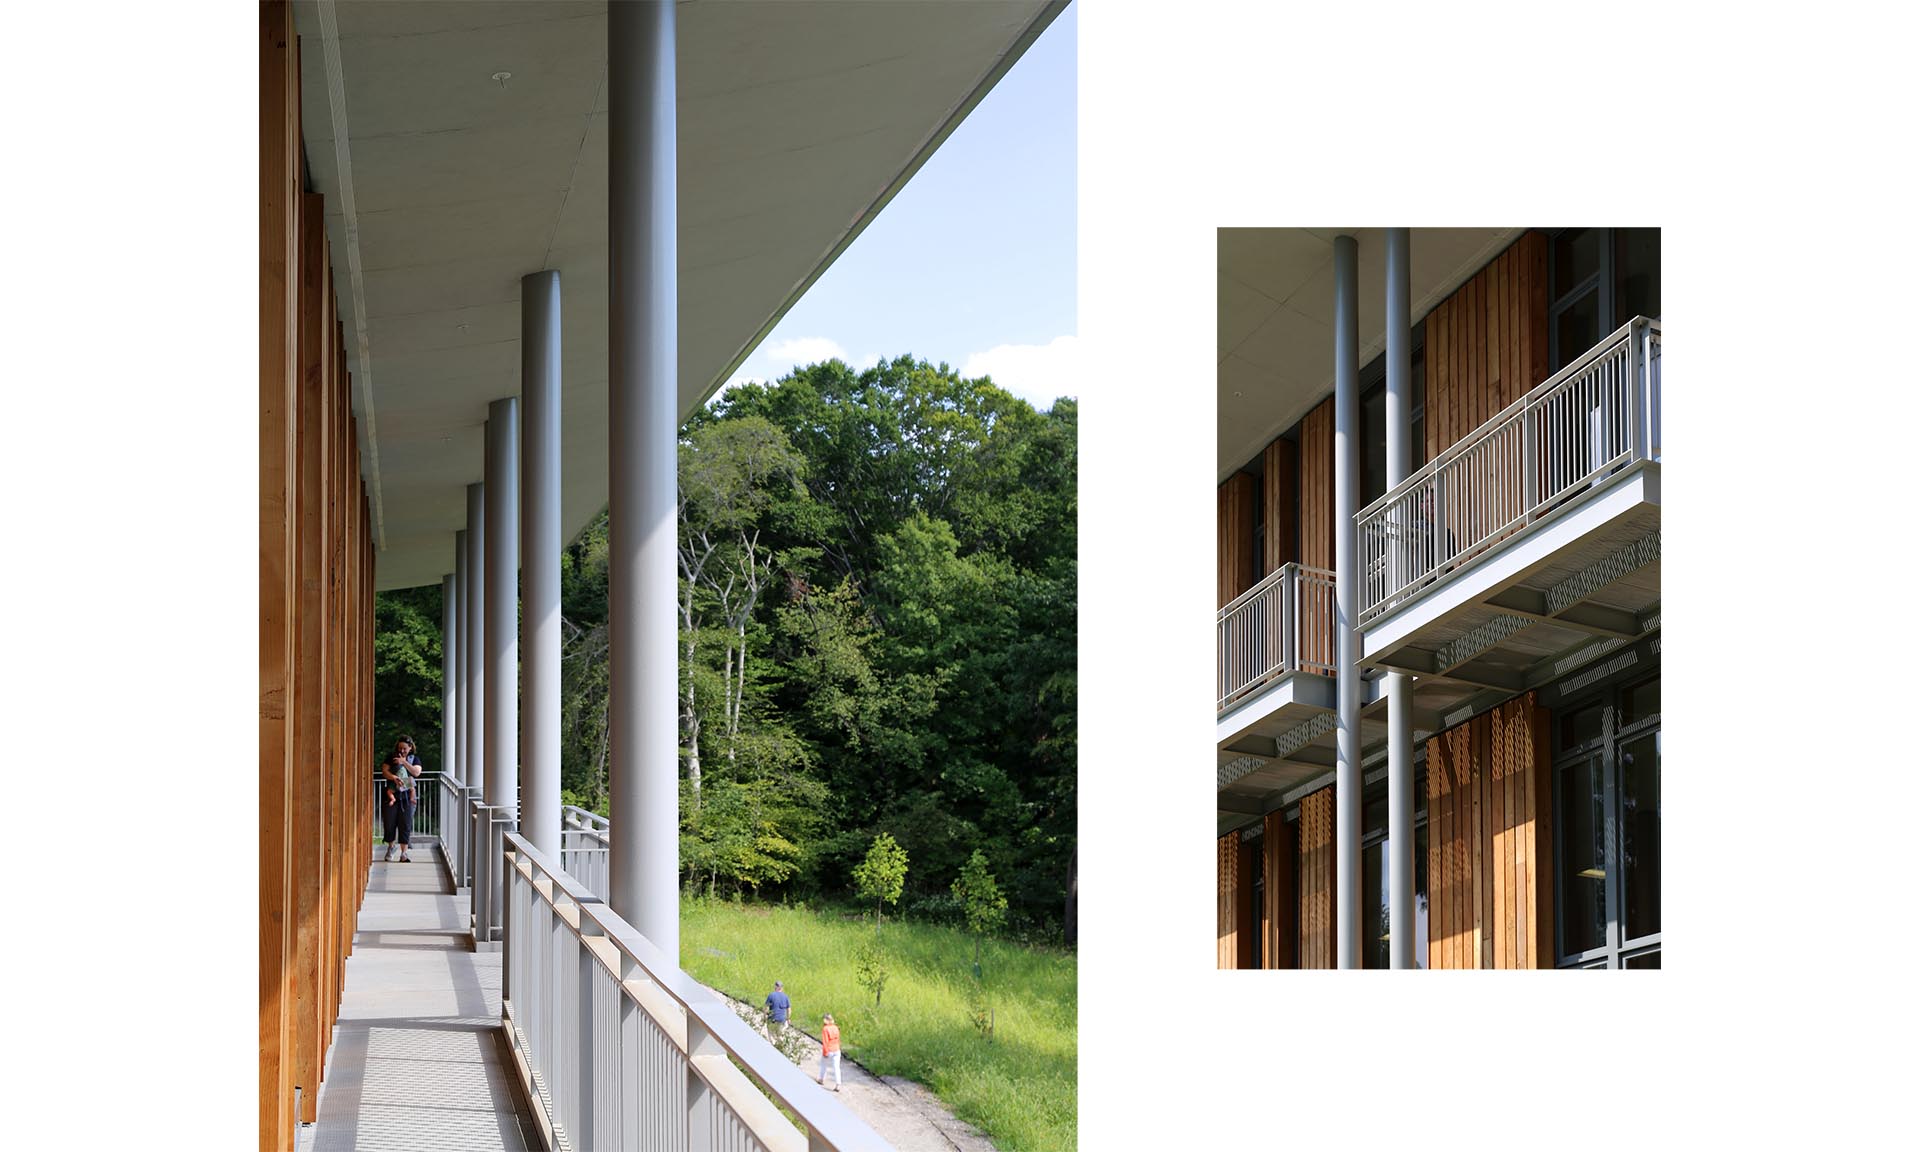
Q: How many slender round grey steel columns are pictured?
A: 8